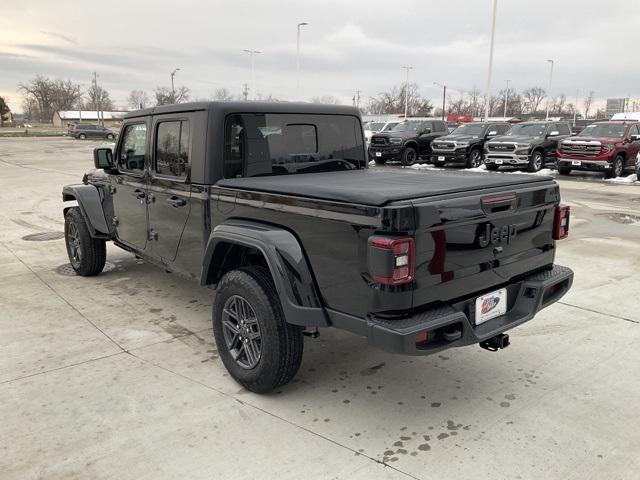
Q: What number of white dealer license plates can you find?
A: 5